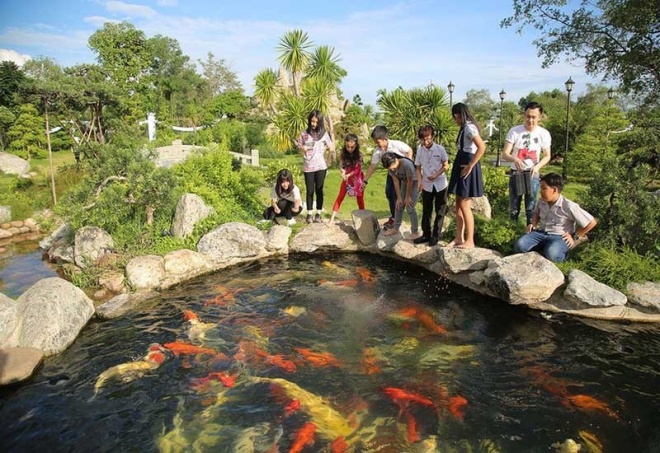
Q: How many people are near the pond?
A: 9